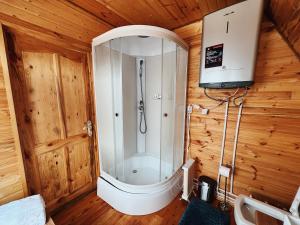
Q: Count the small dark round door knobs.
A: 2